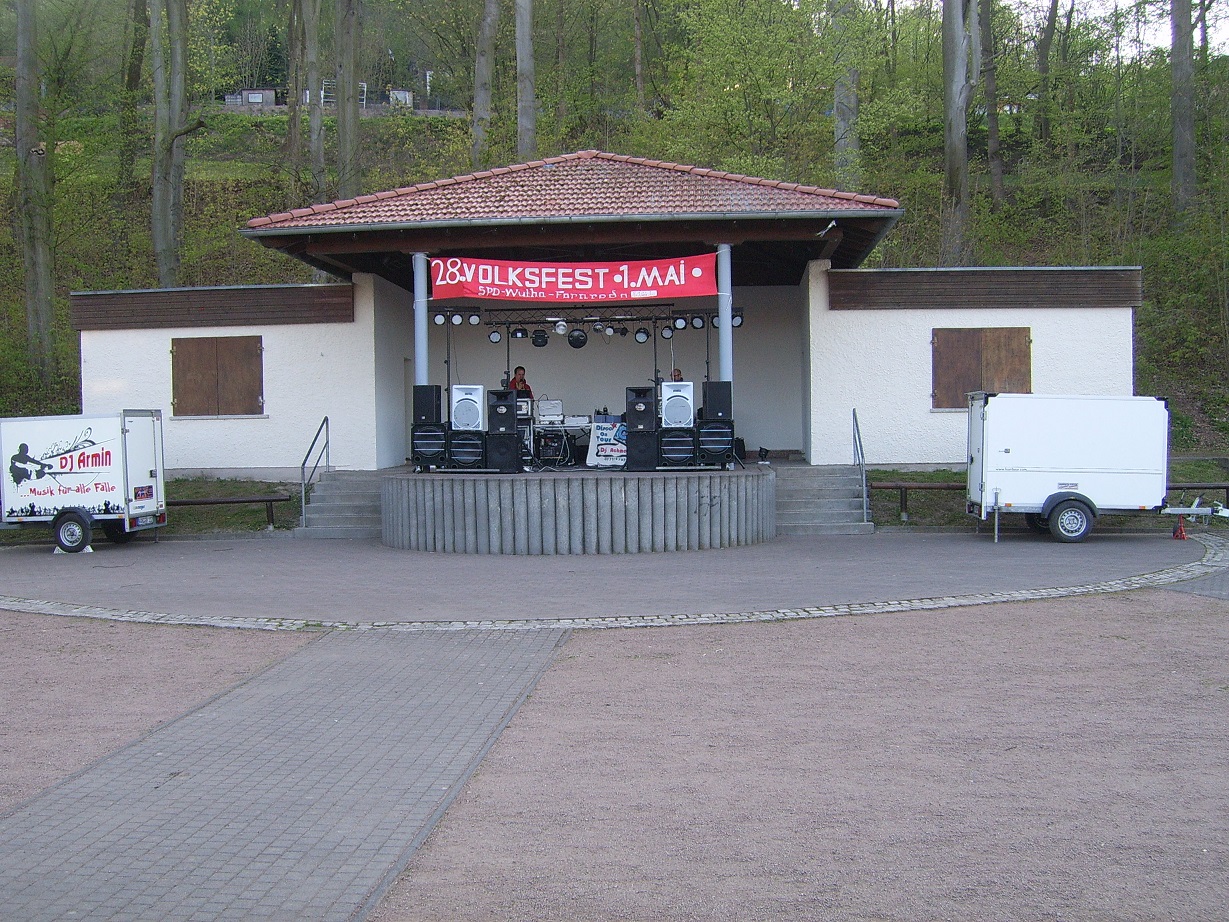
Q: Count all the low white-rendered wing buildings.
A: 2